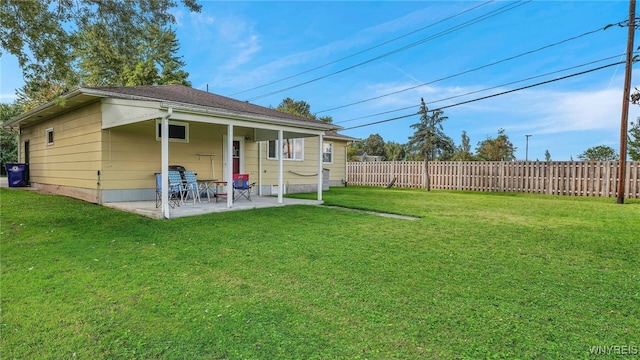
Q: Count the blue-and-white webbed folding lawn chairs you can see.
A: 2